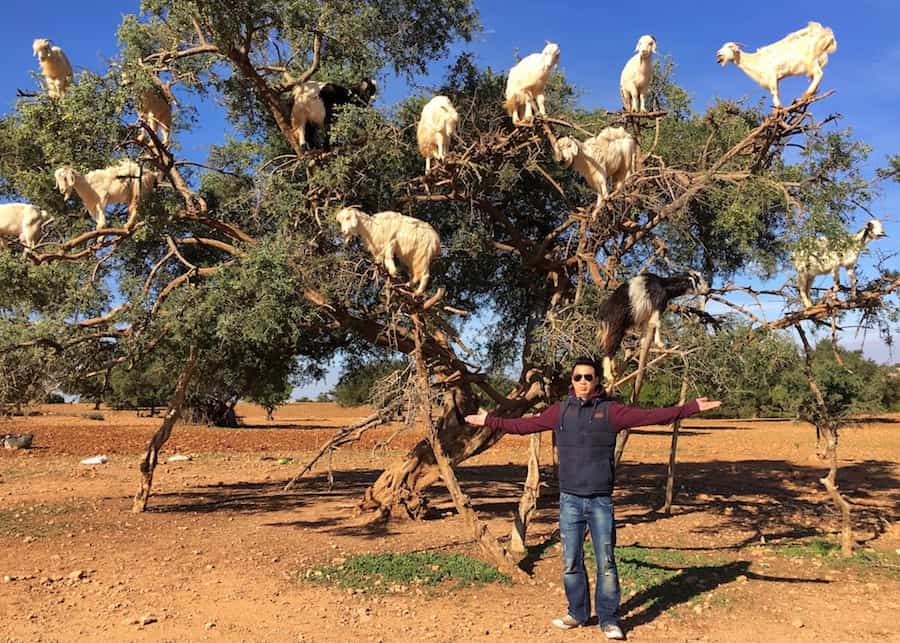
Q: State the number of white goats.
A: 11